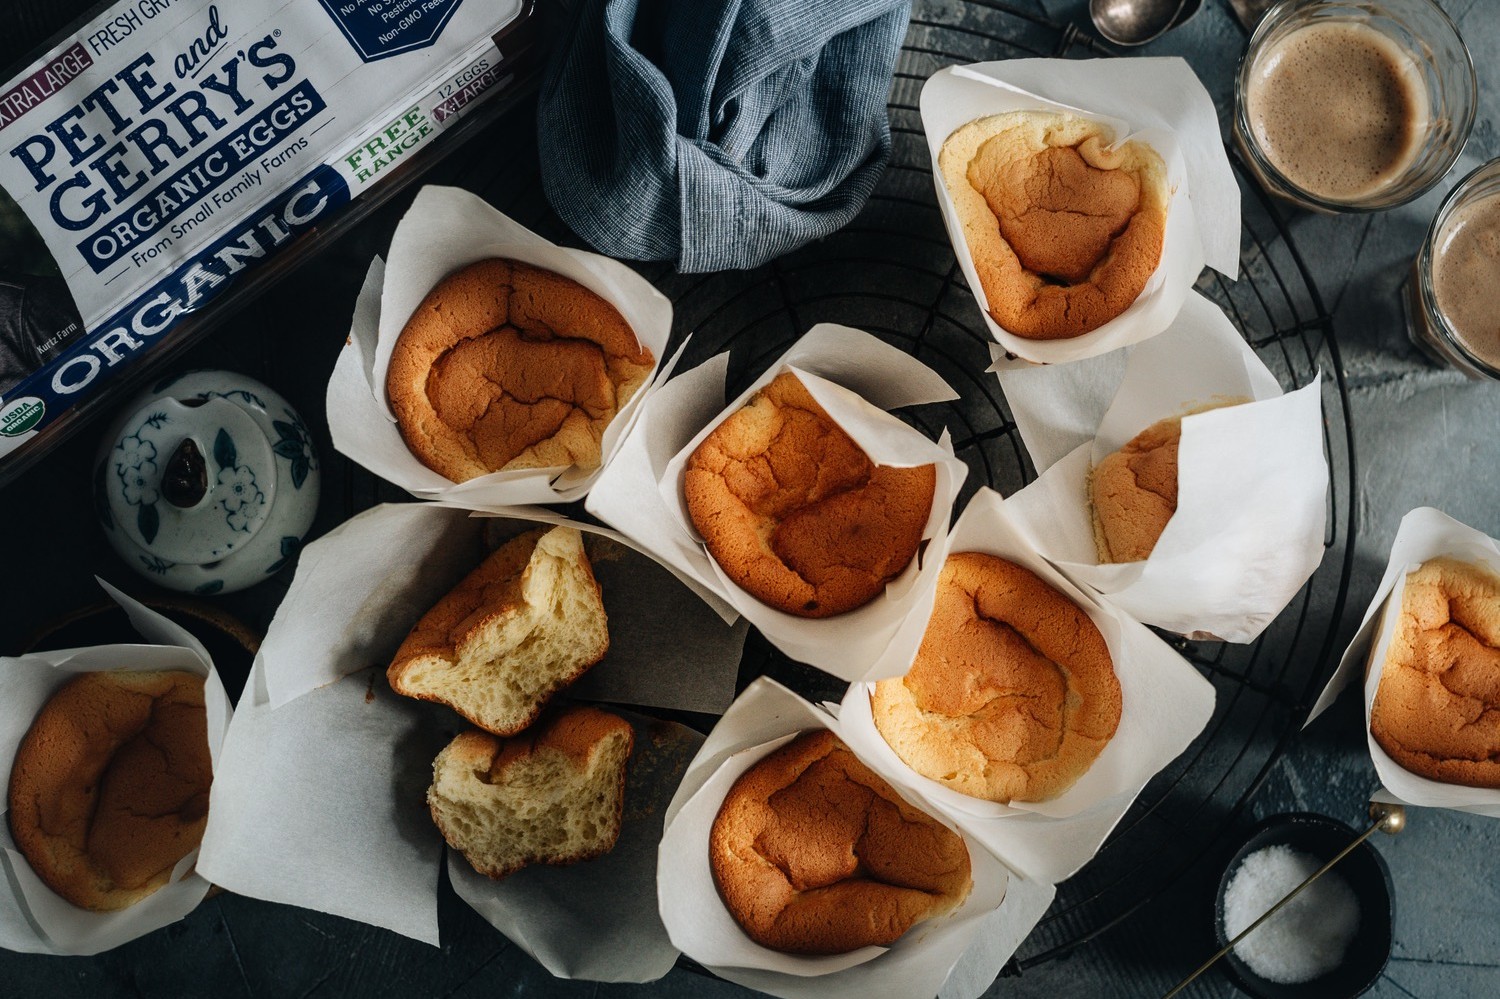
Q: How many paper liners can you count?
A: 9